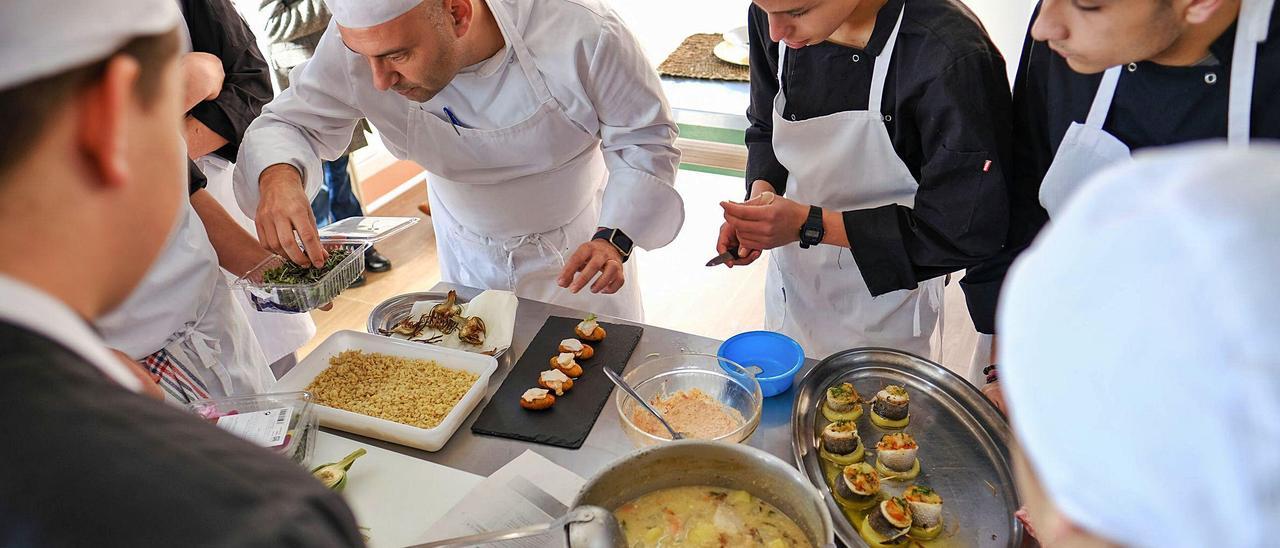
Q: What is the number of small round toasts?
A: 5